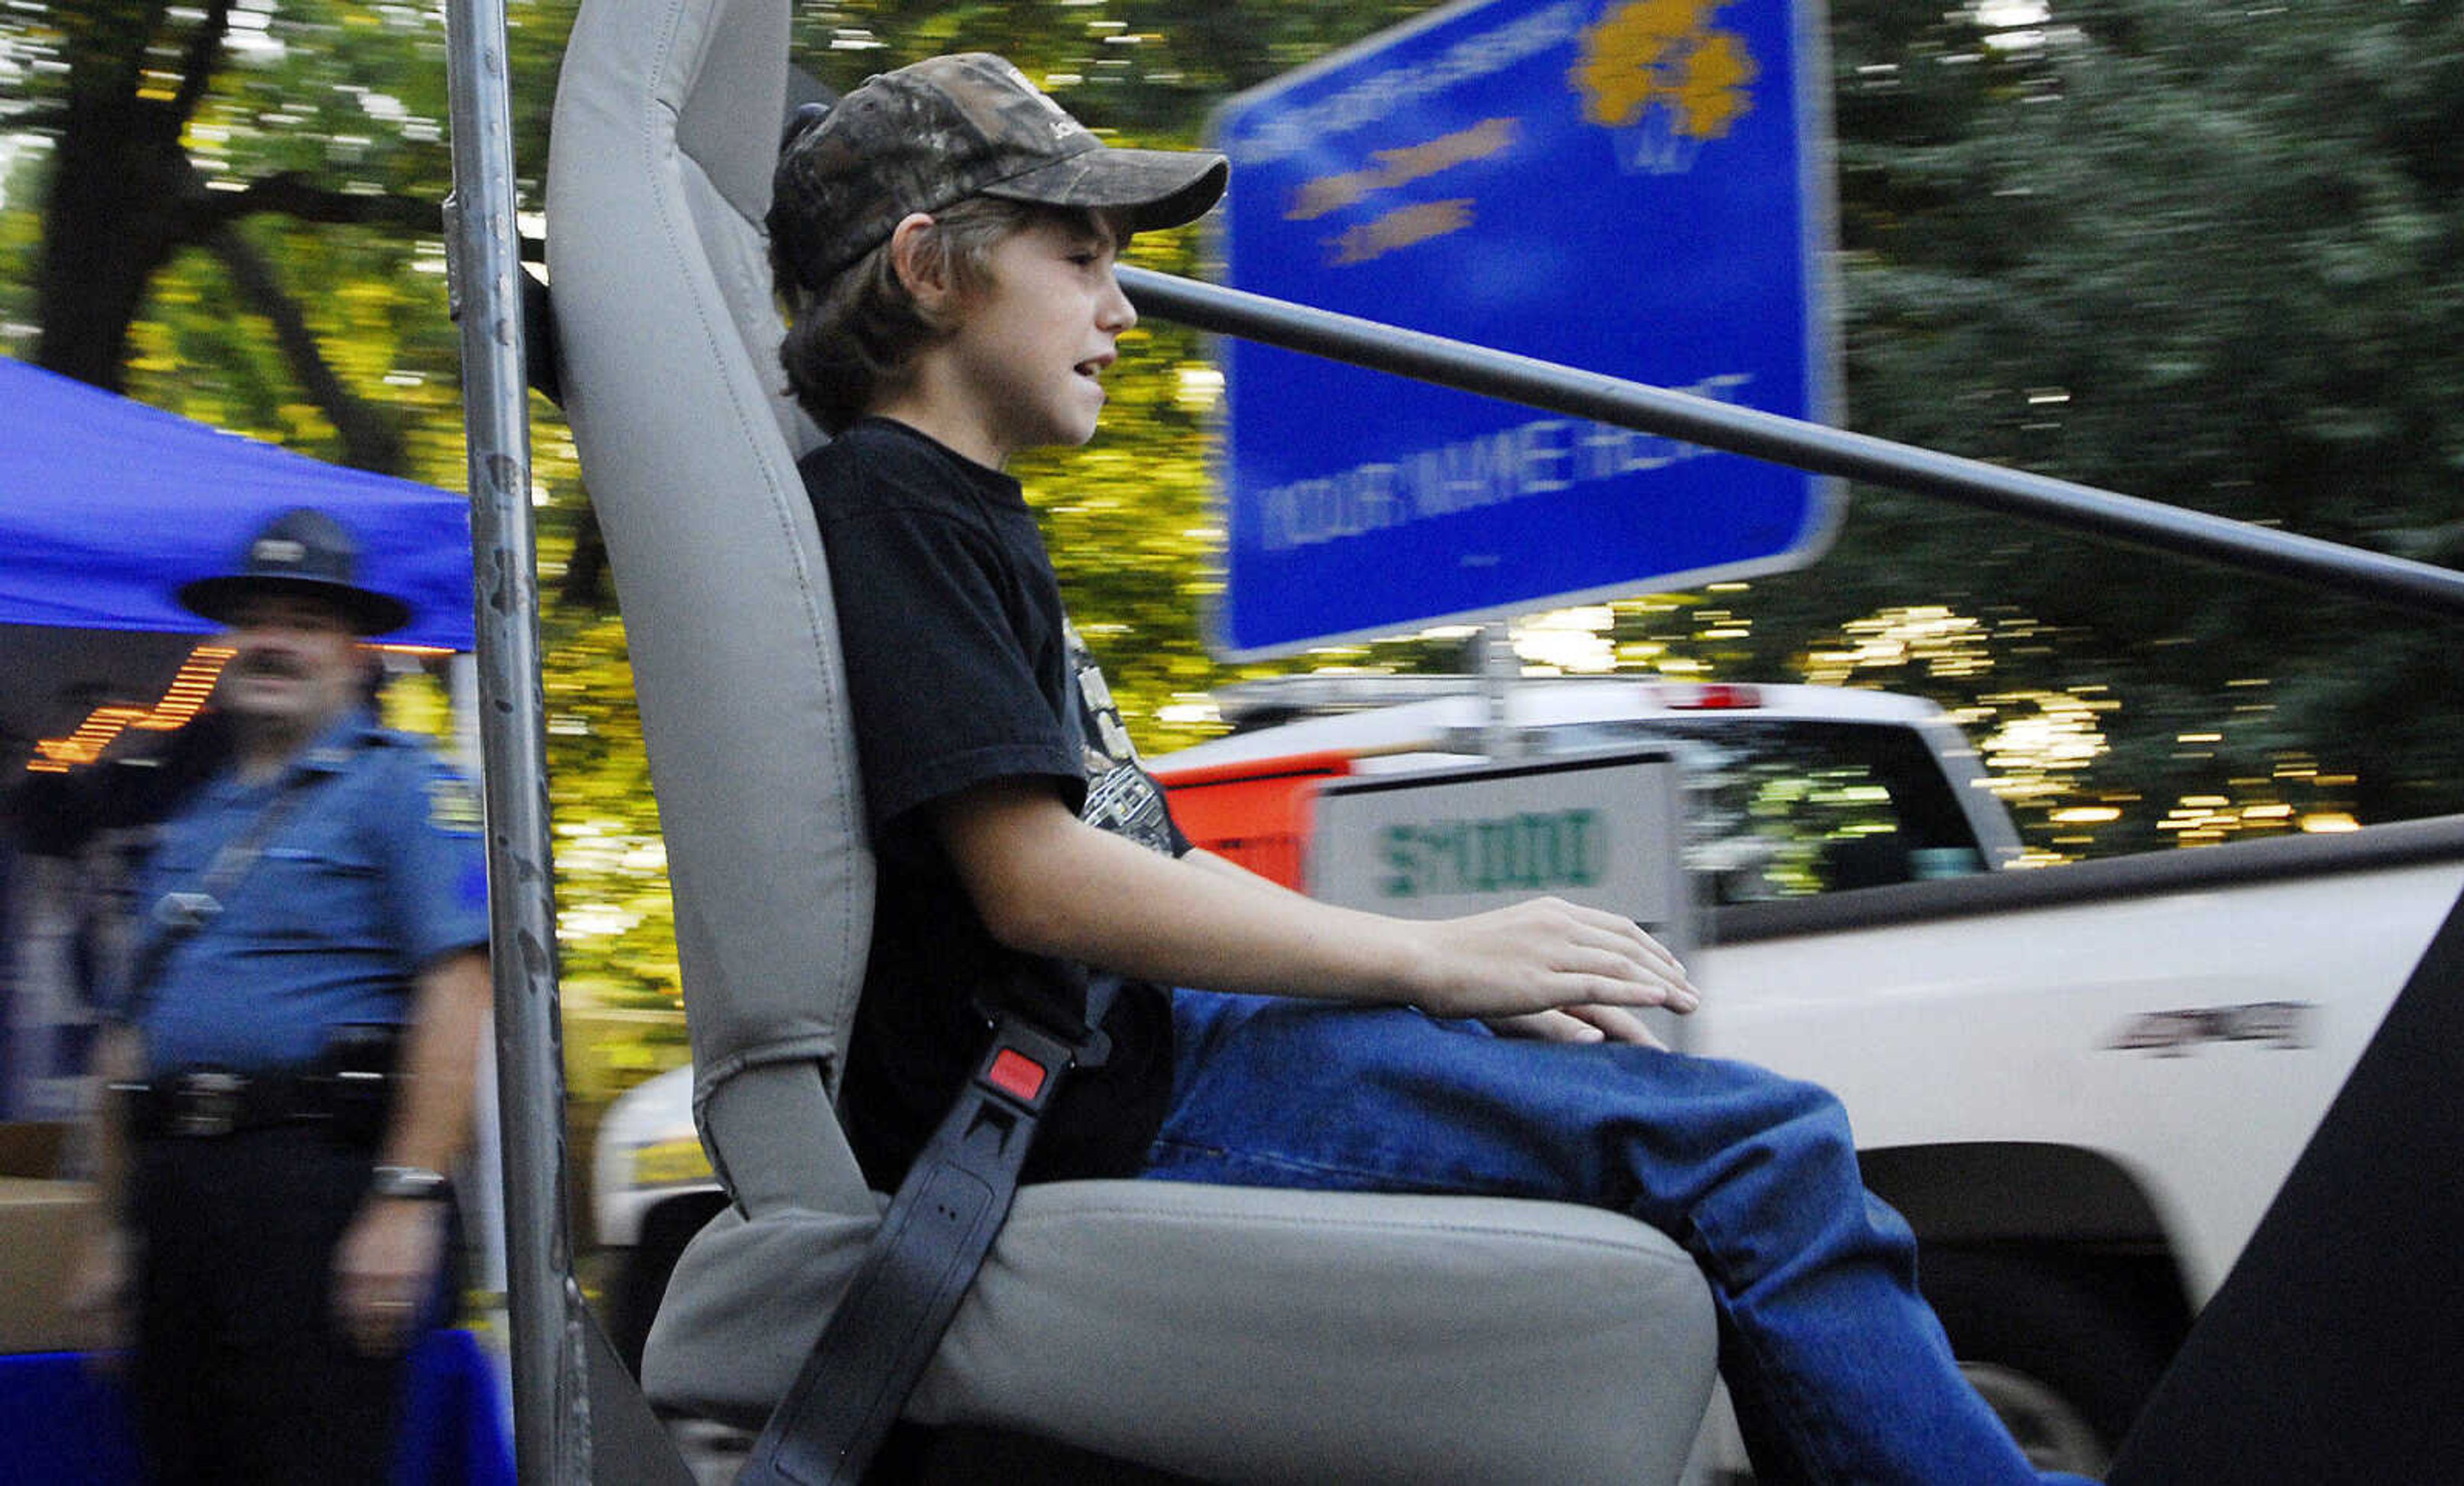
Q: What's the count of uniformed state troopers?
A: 1